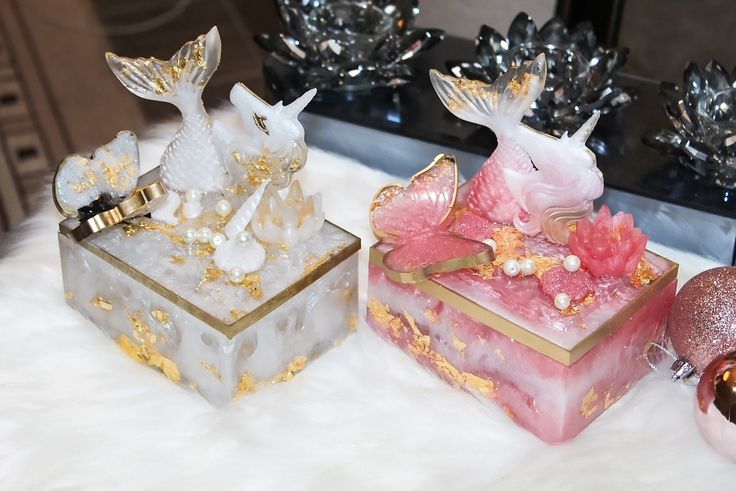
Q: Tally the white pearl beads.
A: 12